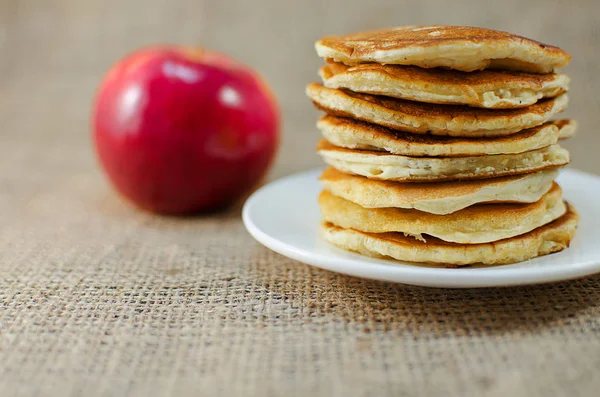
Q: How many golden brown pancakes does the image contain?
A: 8